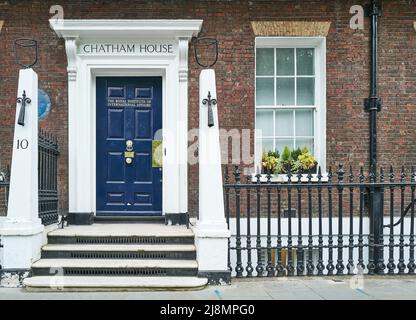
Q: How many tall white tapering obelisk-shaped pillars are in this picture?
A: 2